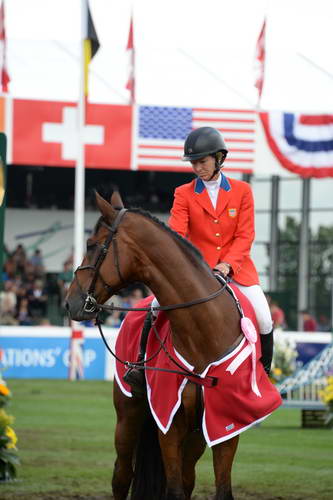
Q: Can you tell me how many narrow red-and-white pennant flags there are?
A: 3